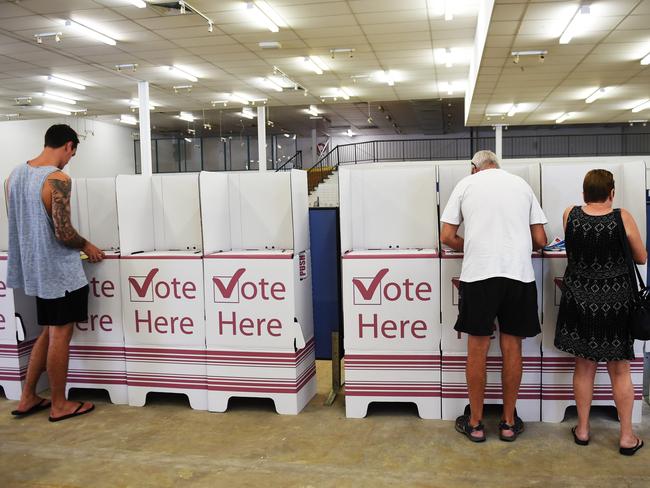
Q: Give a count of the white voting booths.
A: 7